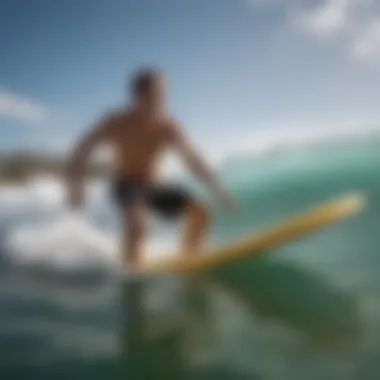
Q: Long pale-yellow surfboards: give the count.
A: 1